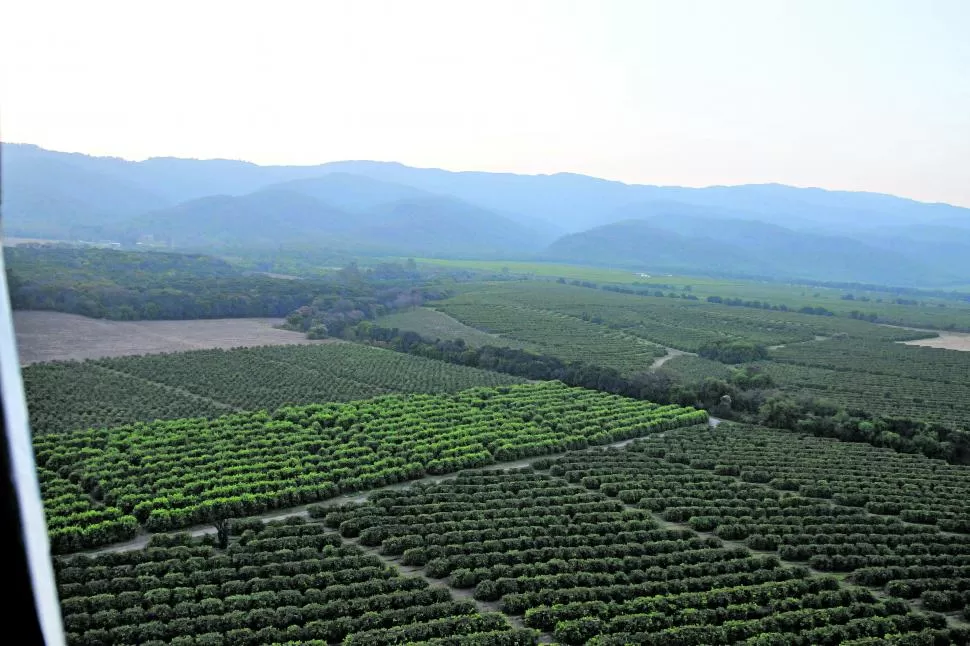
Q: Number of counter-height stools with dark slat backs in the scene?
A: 0